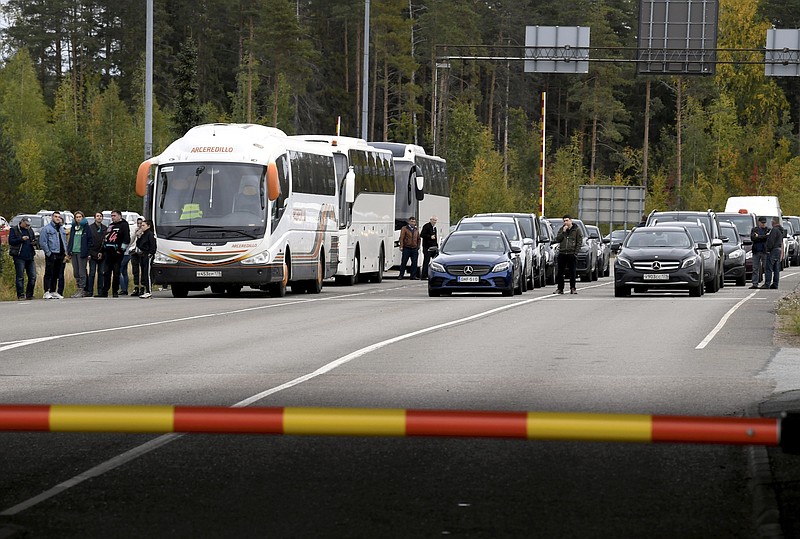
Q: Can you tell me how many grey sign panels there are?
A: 4